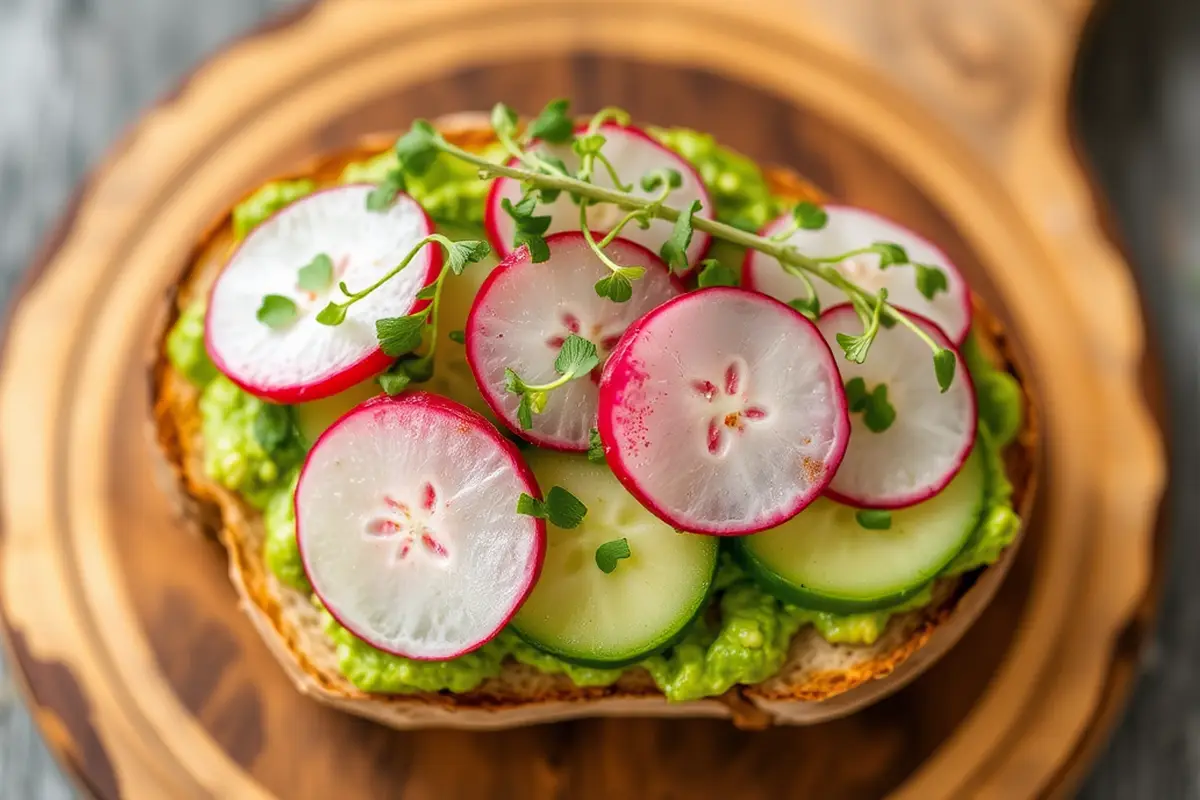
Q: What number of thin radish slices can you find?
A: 7